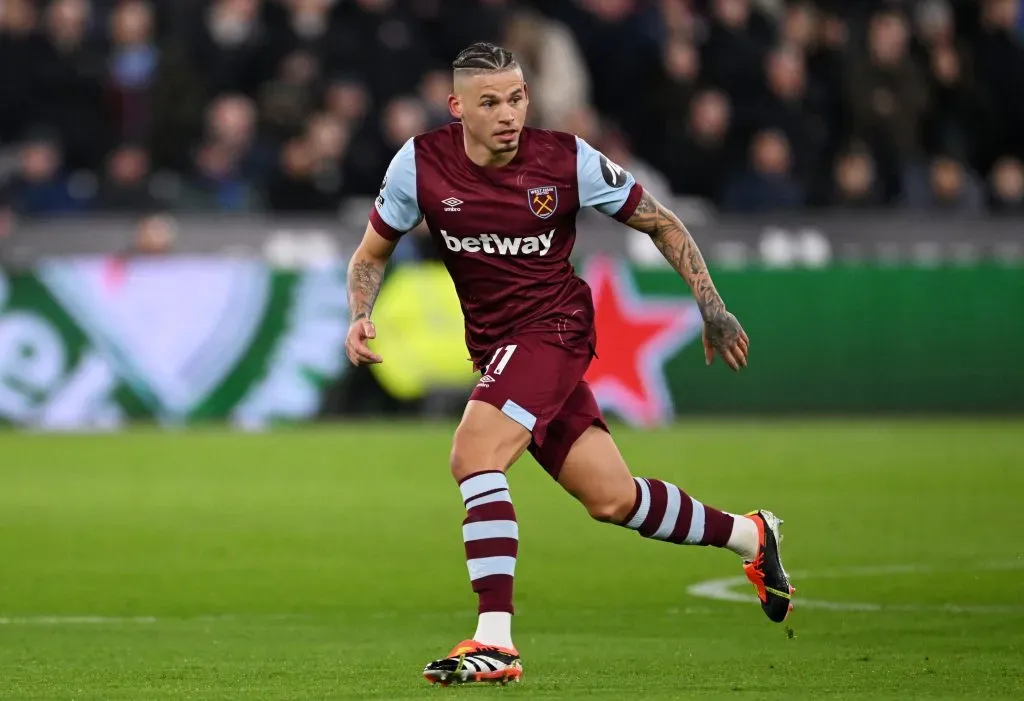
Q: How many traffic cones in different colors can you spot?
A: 0